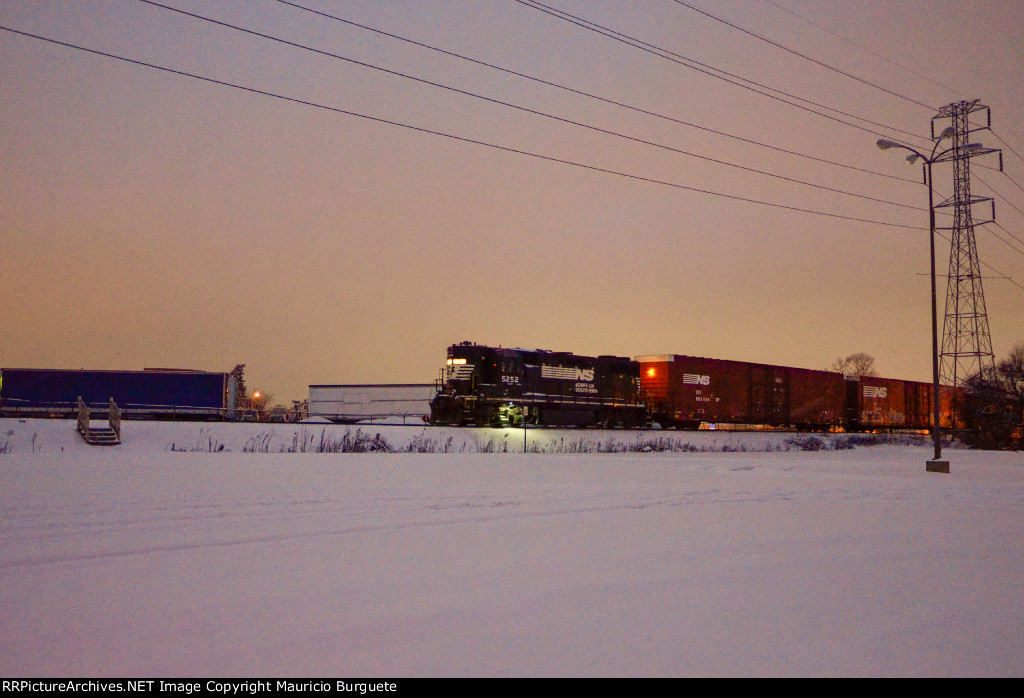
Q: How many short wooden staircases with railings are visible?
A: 1